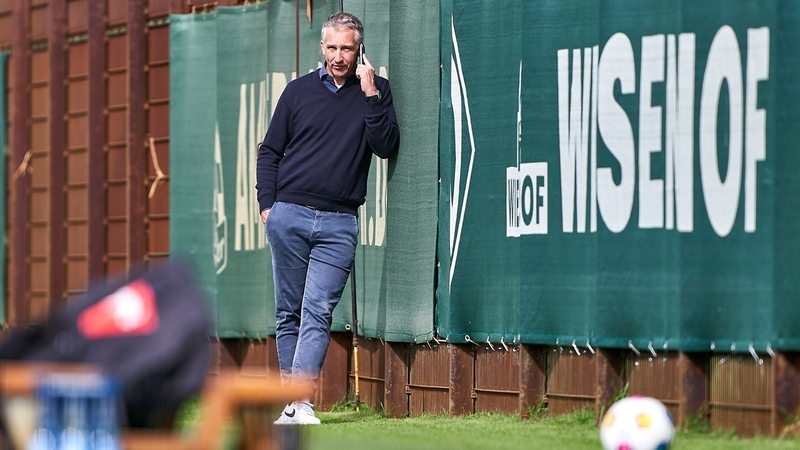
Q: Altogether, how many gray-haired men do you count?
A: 1